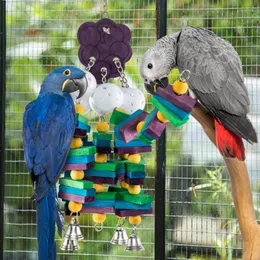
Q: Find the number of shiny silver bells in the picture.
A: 4